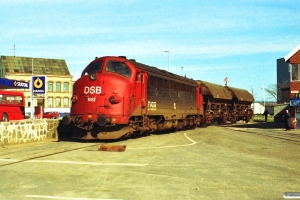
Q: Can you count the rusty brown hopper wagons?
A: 2